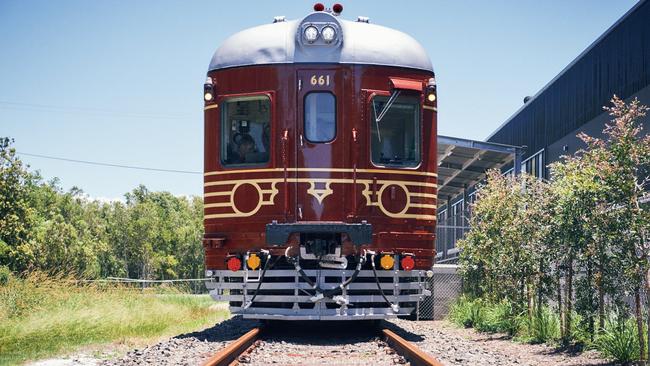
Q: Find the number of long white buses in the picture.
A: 0